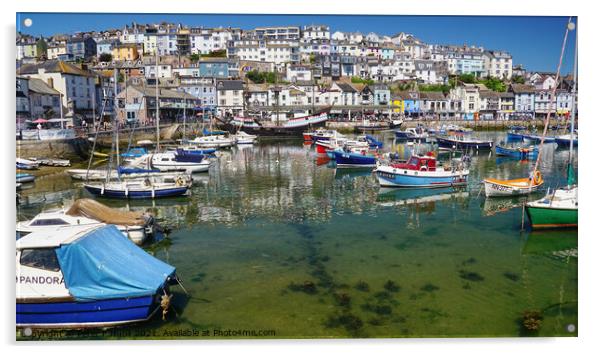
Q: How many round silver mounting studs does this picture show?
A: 4